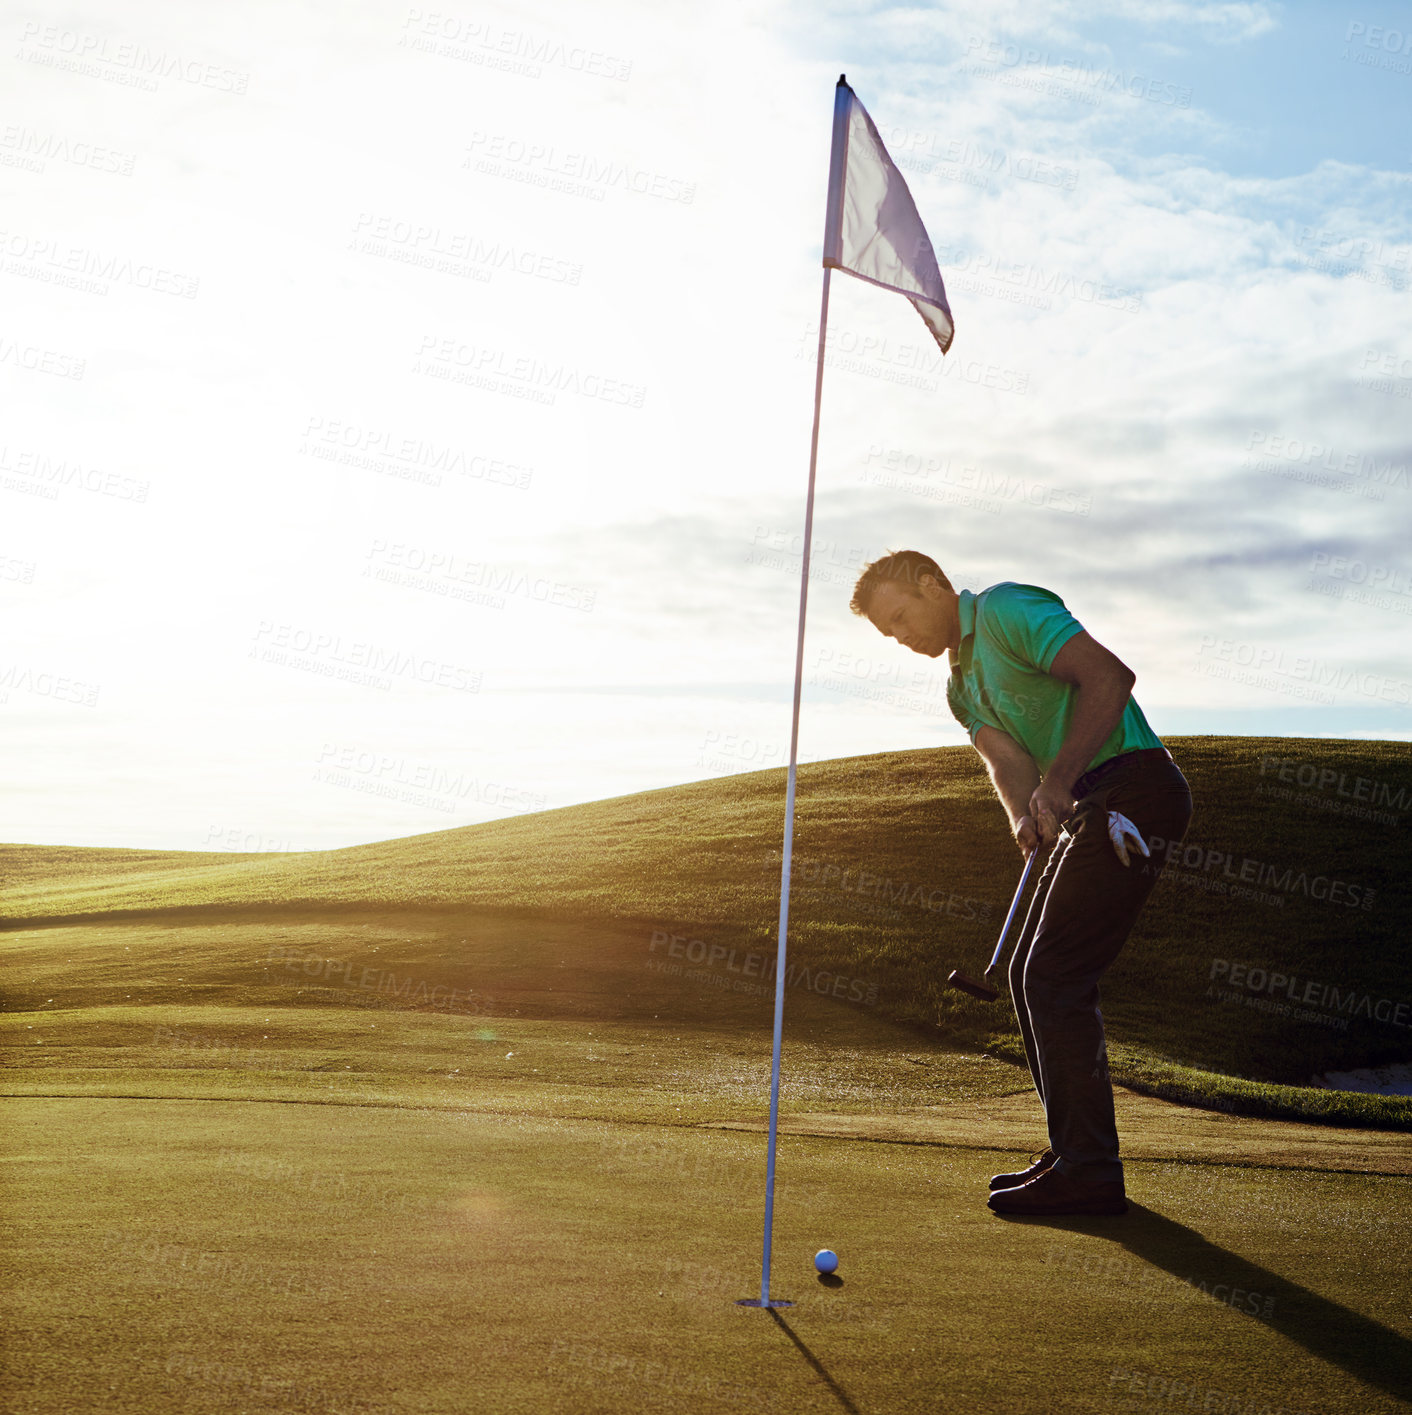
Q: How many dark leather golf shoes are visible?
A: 2